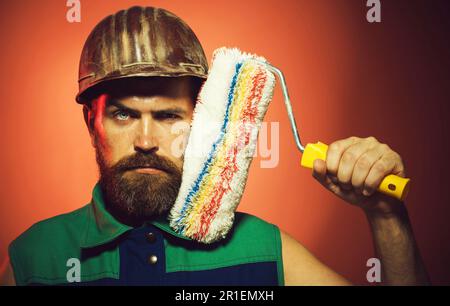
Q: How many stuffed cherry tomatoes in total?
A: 0